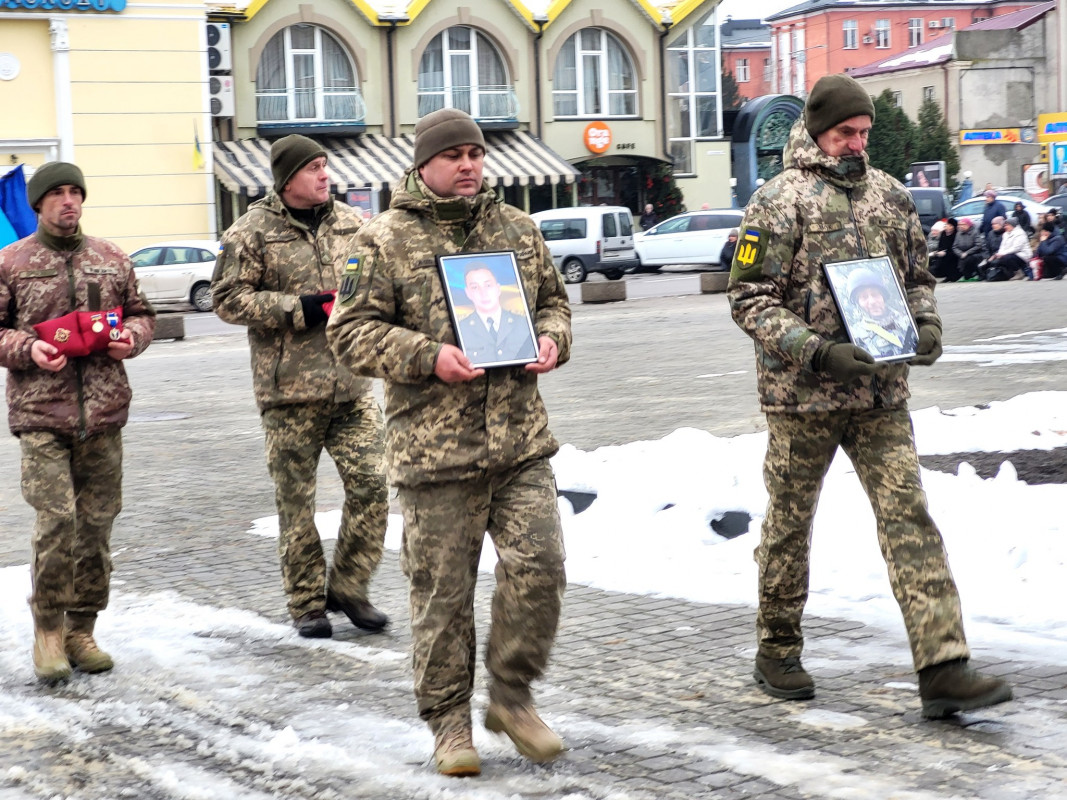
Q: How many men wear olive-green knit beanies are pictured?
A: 4